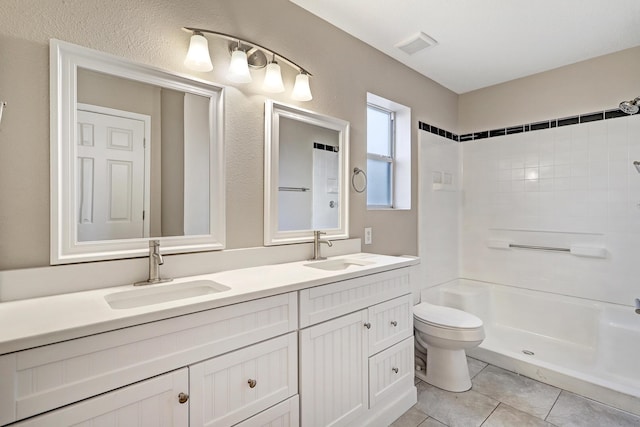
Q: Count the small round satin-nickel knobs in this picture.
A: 5